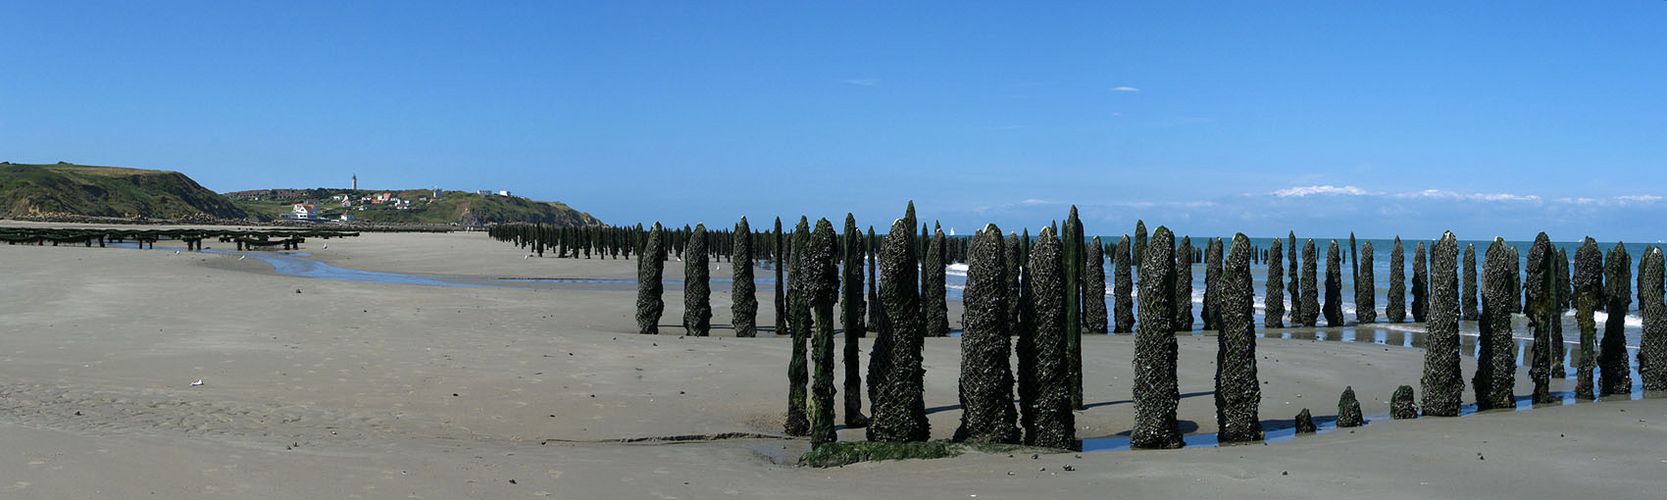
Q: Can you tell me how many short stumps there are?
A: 3